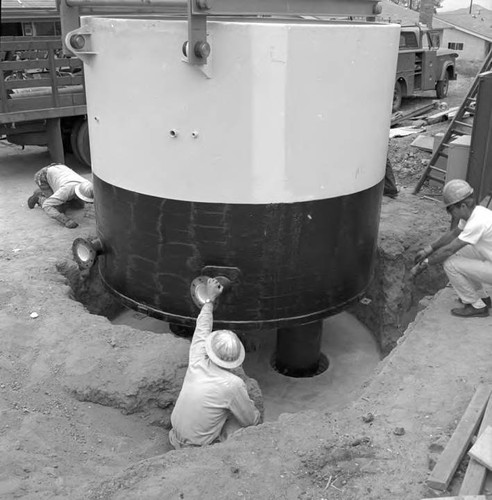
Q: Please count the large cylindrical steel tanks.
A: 1